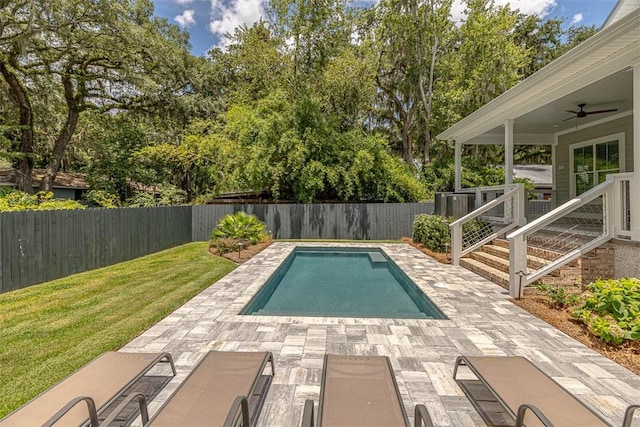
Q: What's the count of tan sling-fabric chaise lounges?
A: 4